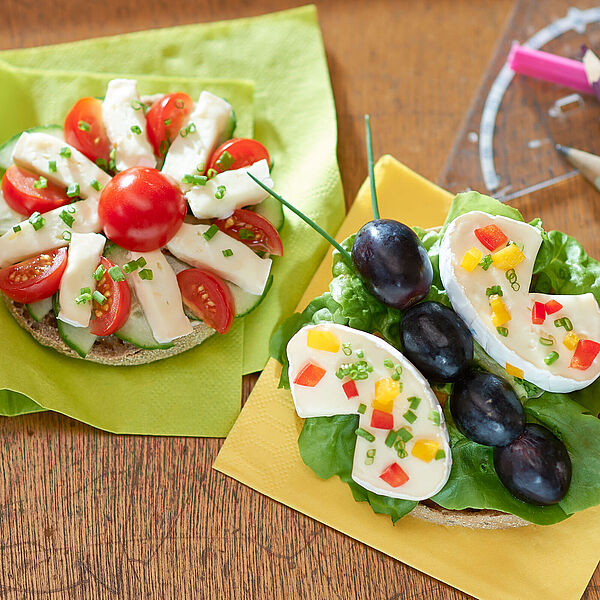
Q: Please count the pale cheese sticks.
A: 8